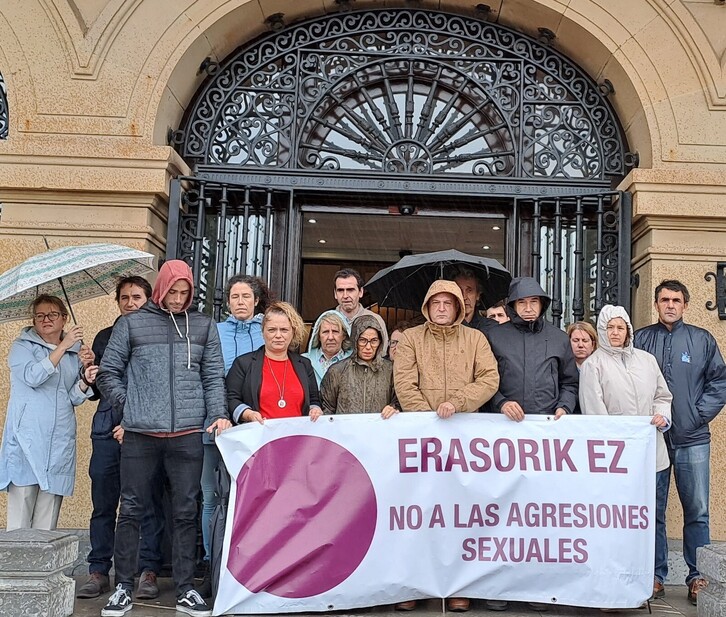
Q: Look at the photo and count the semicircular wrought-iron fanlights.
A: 1